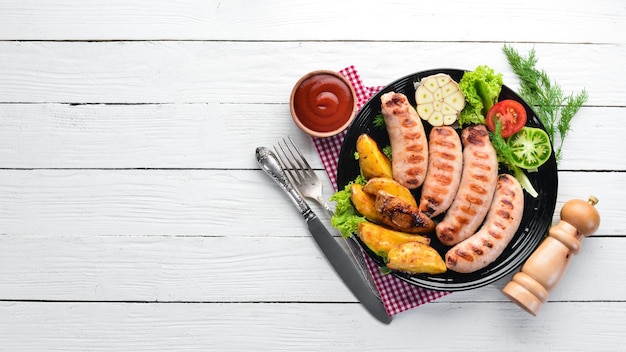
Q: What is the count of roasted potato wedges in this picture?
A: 6